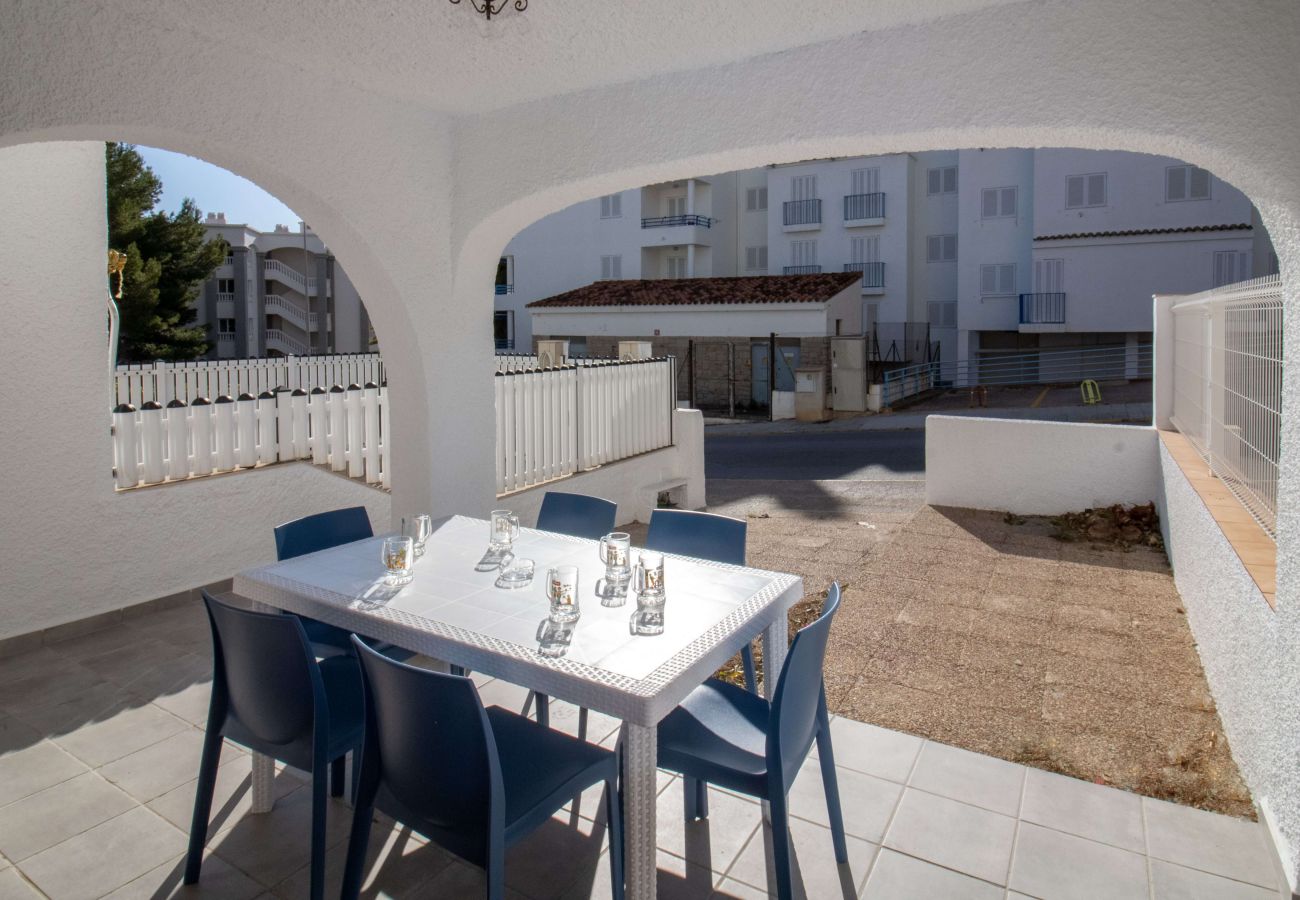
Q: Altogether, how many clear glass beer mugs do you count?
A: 6